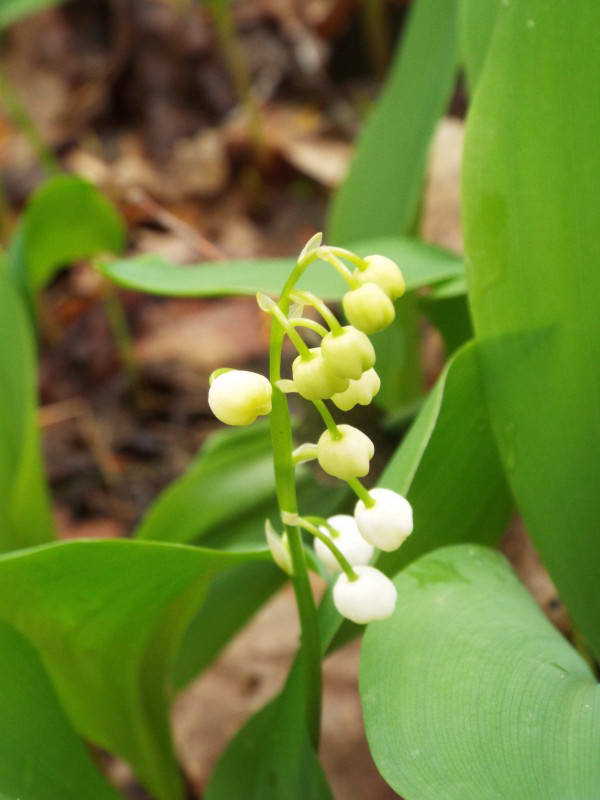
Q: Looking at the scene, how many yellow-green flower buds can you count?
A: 7